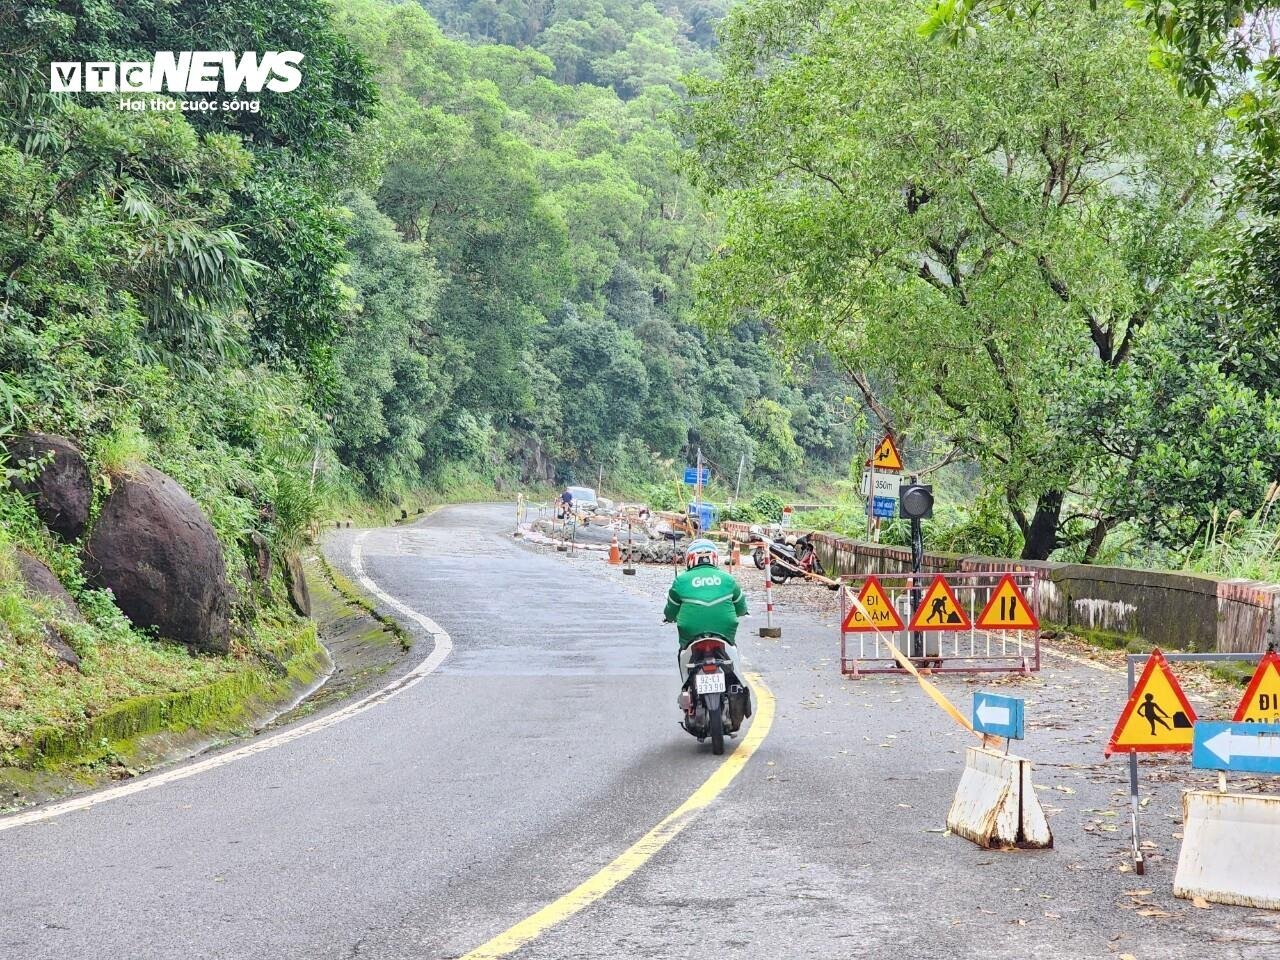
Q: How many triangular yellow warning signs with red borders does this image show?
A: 6